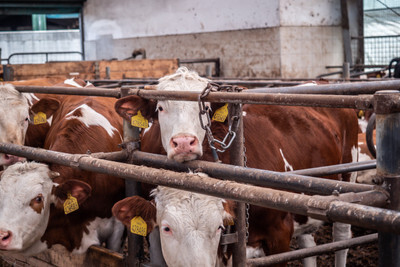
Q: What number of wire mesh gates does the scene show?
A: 1